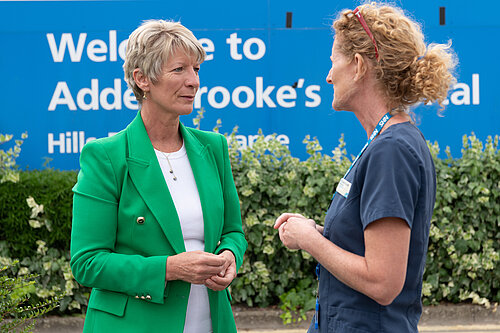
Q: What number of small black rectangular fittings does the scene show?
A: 2